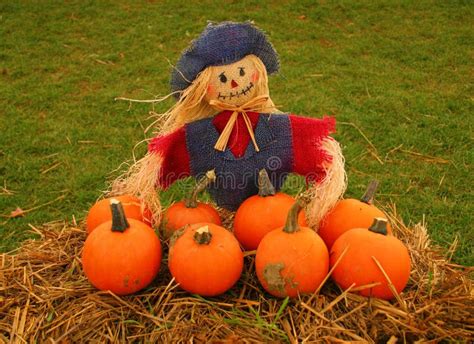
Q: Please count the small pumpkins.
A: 8